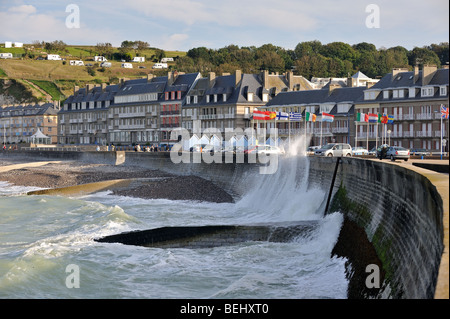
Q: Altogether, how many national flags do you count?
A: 11